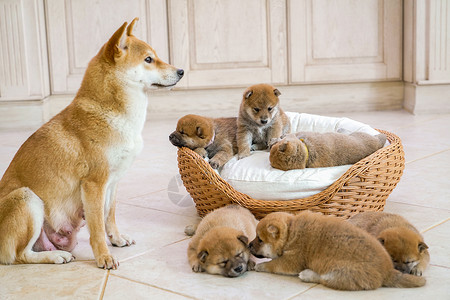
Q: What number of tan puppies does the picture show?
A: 6